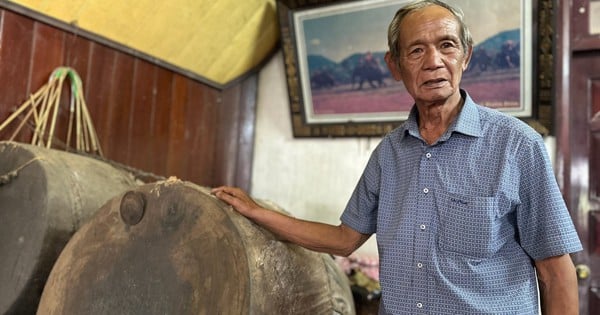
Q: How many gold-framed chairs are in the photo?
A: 0